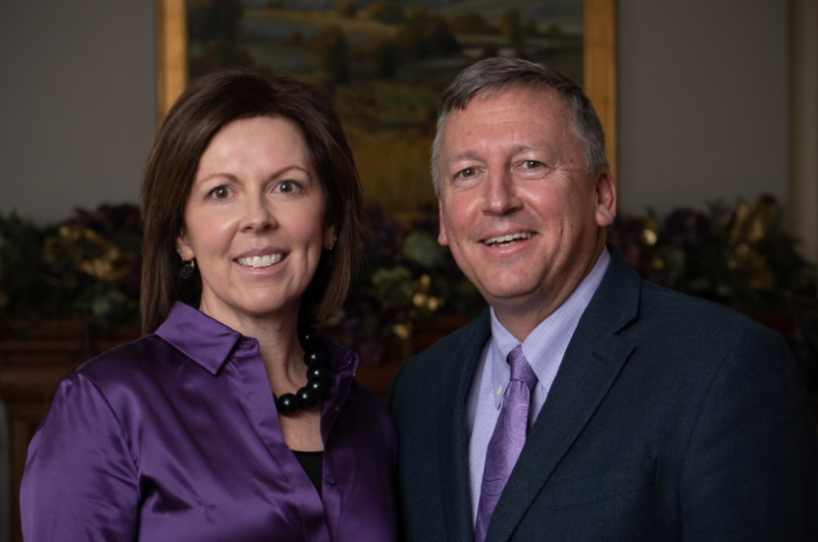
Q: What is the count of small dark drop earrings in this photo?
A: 2